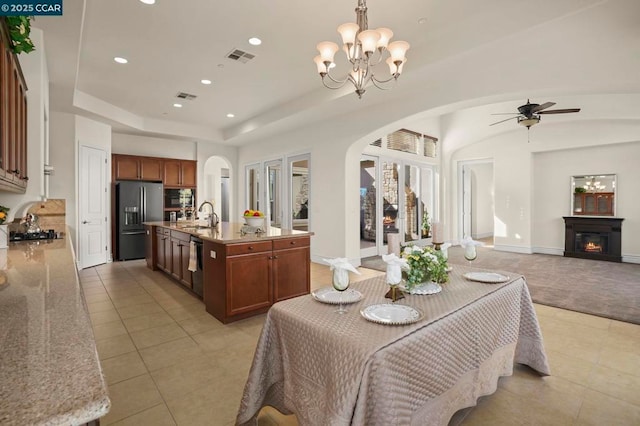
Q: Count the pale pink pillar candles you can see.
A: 2